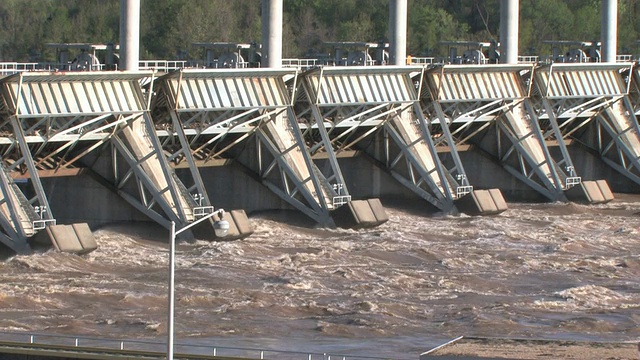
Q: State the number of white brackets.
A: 5